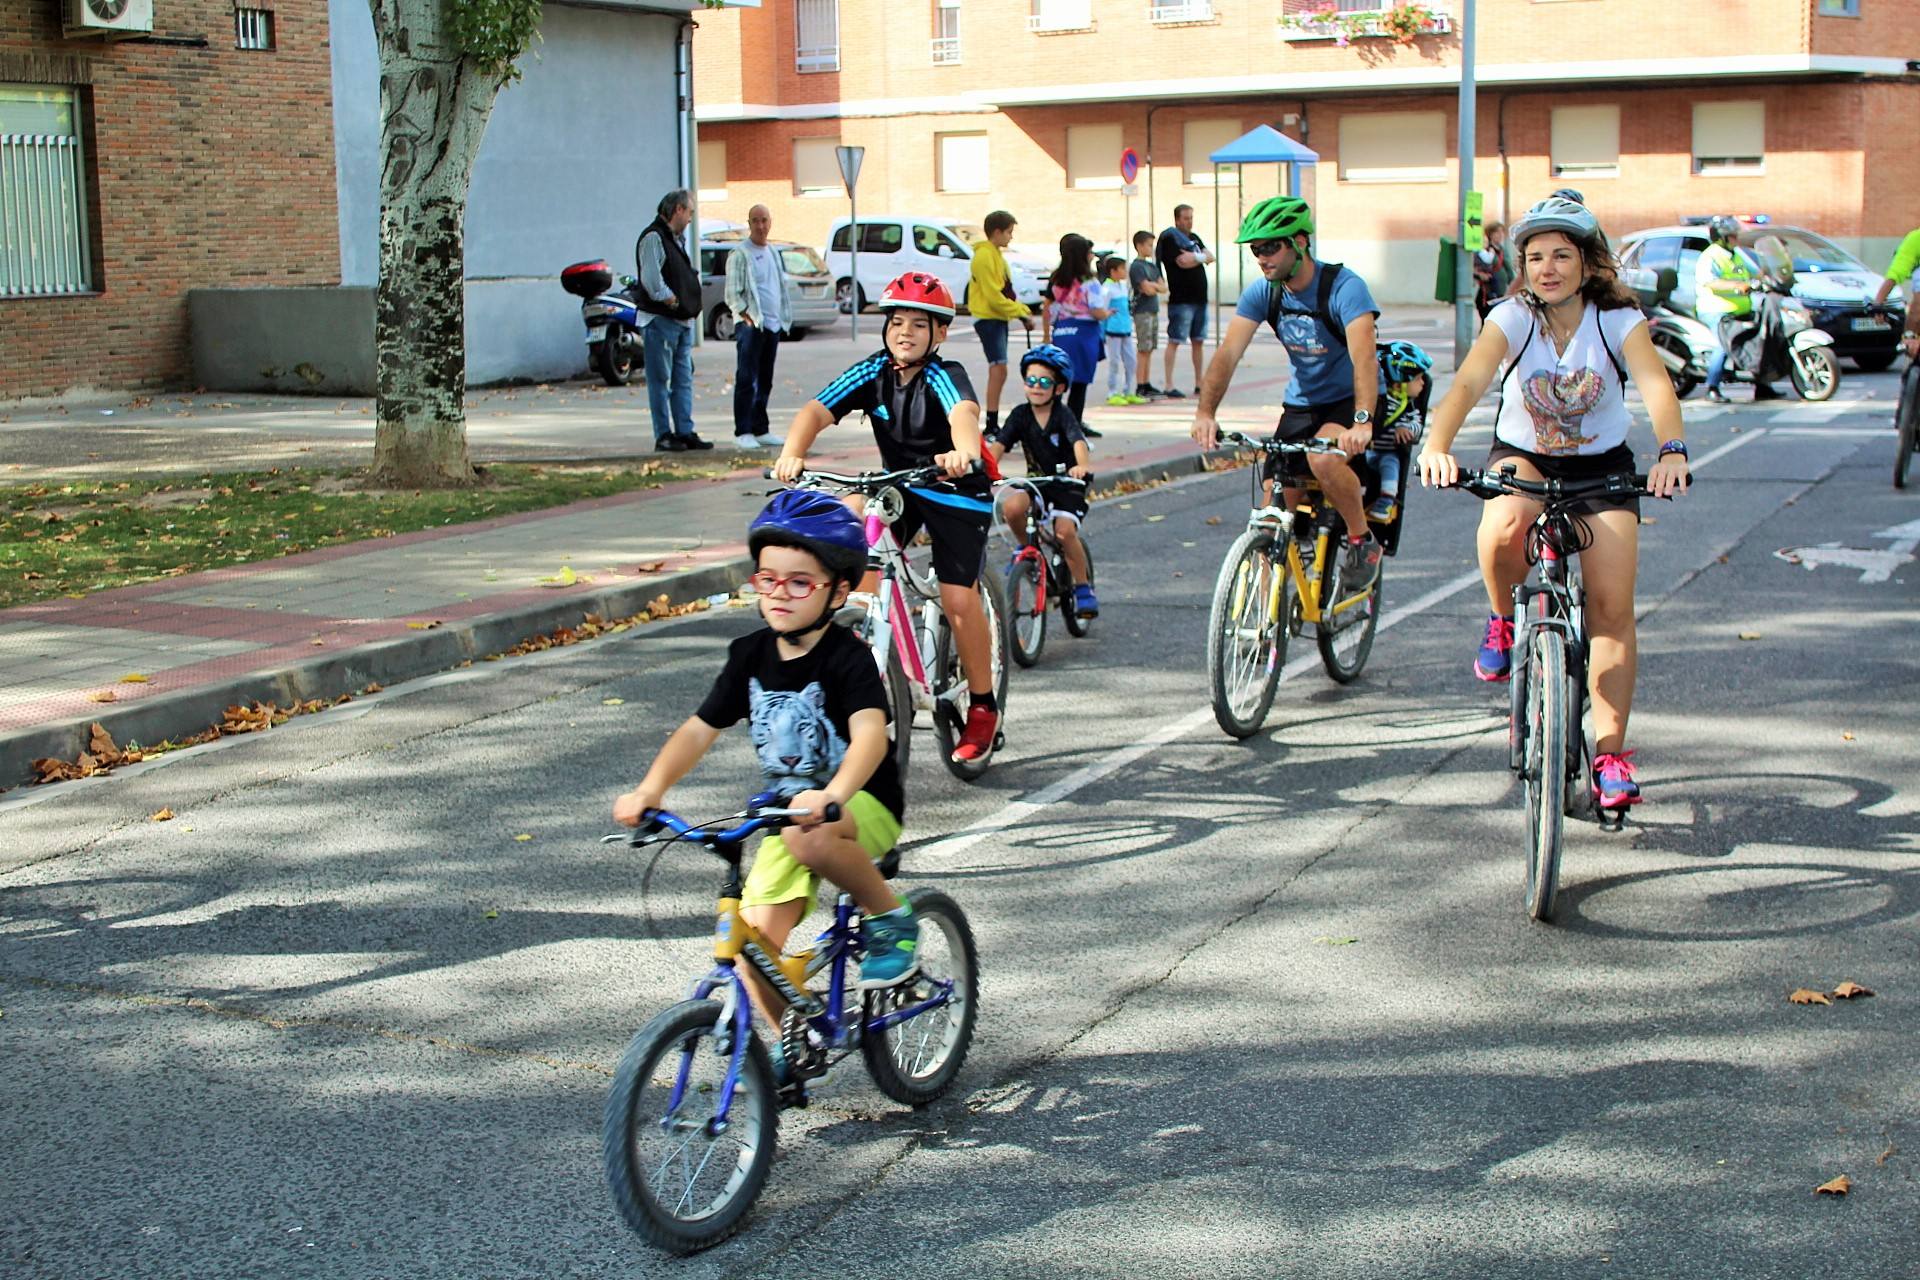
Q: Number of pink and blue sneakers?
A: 2